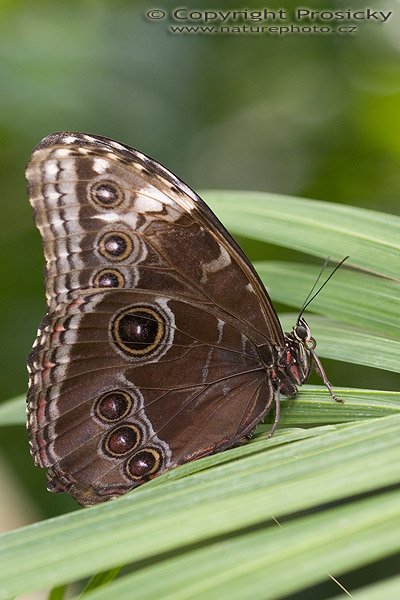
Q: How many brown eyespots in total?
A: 7